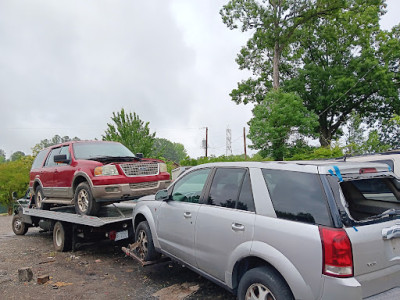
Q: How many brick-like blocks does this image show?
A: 2